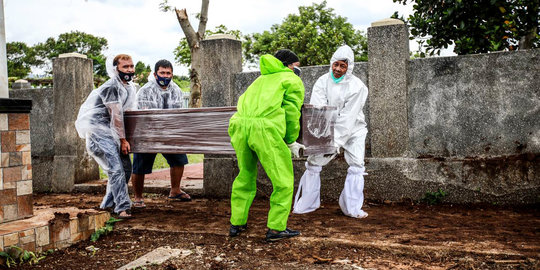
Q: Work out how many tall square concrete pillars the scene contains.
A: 3